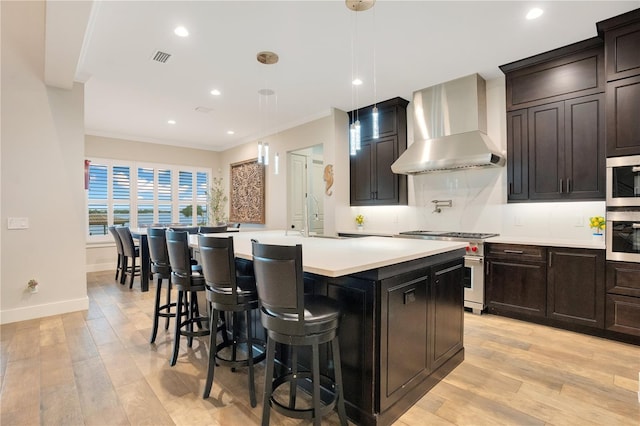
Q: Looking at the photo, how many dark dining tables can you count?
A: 1